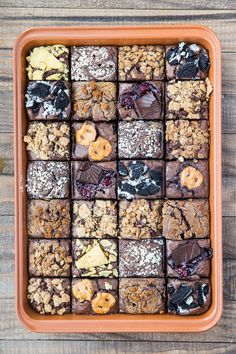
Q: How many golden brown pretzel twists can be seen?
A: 5